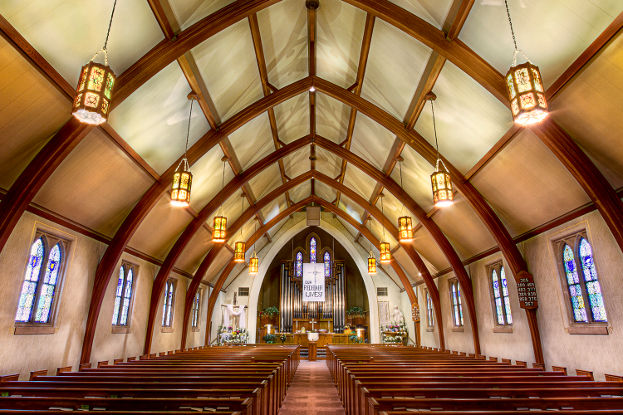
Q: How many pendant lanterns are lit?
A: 10